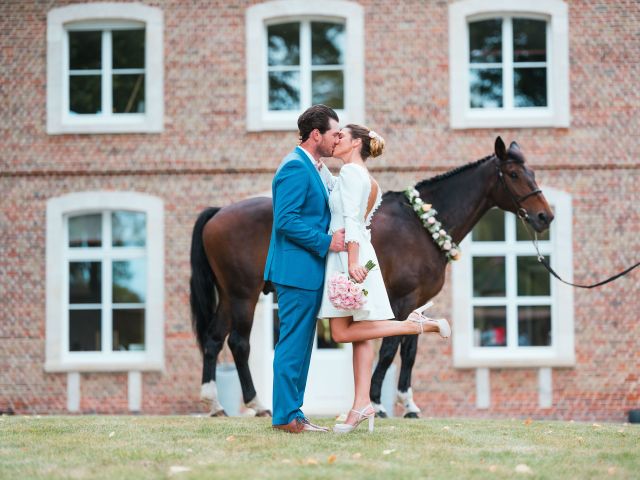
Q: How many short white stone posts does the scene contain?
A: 4